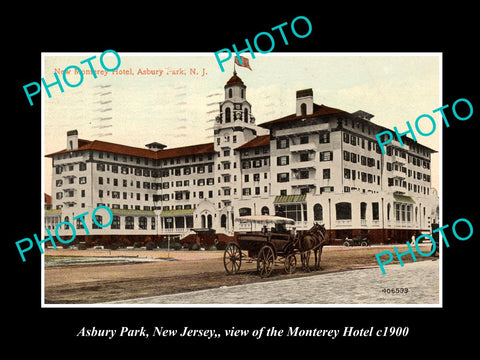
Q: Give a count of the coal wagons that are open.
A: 0